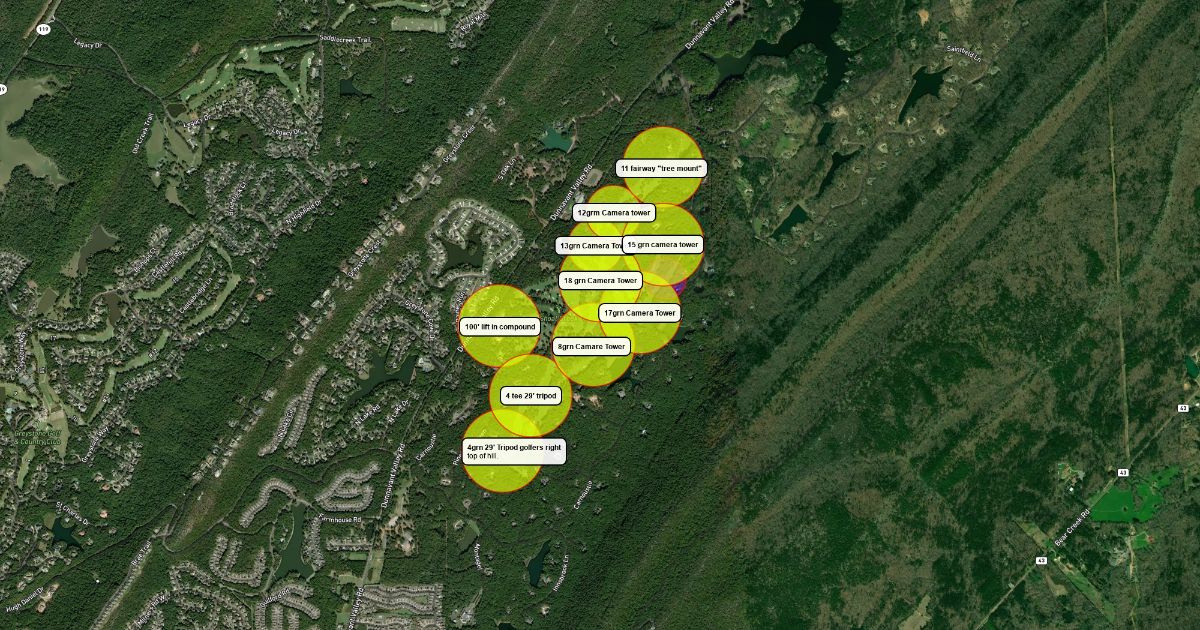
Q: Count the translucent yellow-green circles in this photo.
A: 10